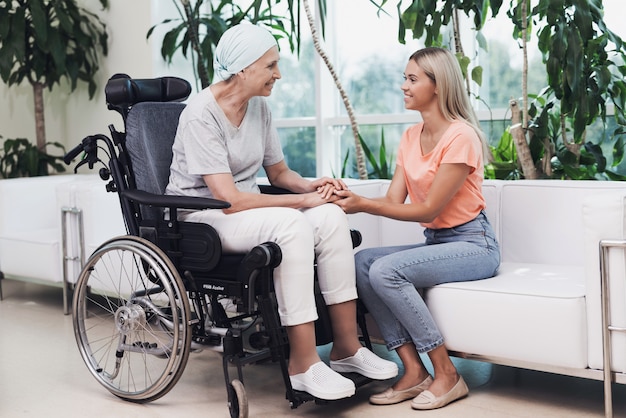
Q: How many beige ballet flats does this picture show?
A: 2